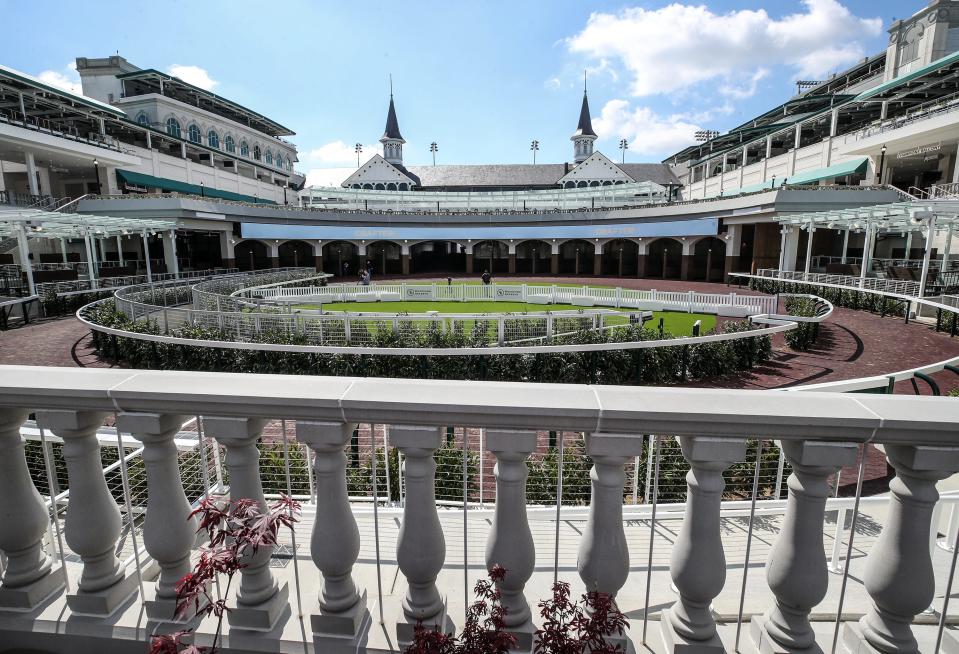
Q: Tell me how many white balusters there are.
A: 11